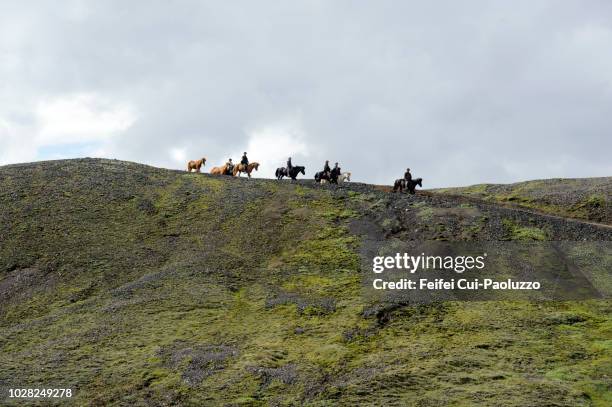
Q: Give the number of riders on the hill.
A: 6